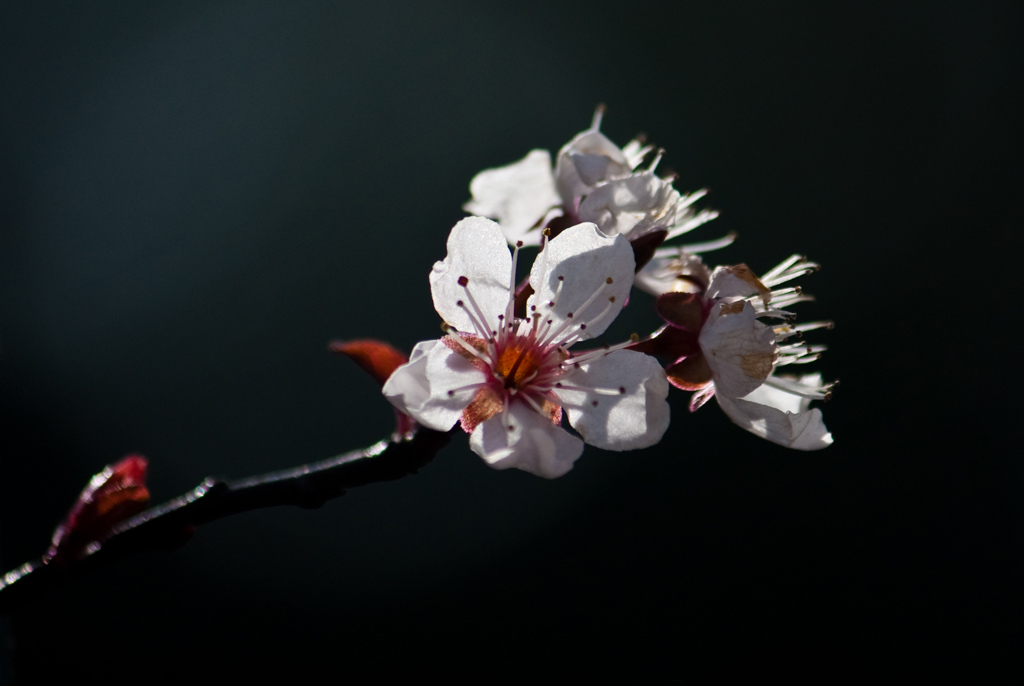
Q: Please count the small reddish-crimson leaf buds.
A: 2